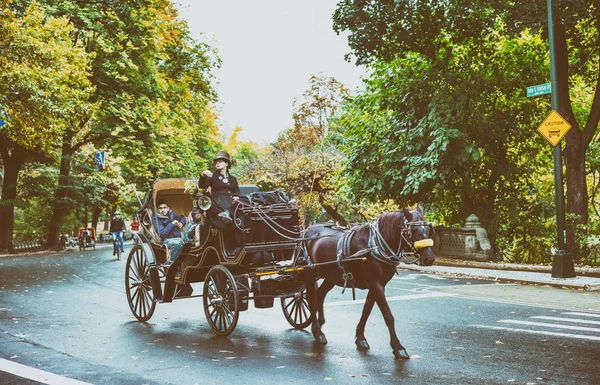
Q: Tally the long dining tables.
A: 0